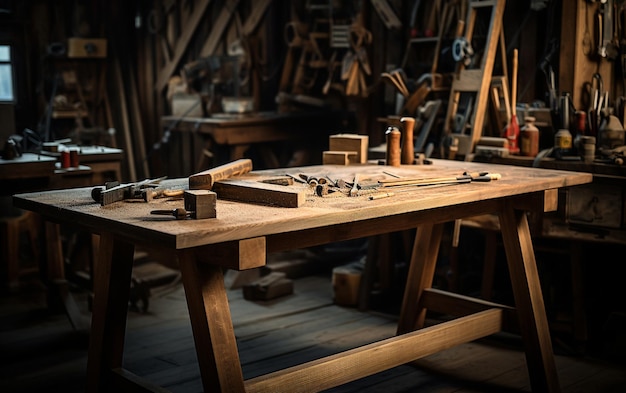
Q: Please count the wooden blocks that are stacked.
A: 2